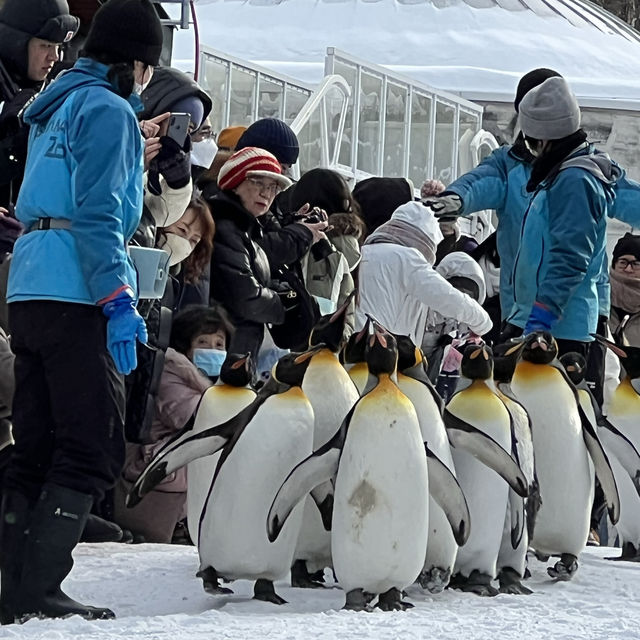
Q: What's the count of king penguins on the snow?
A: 11